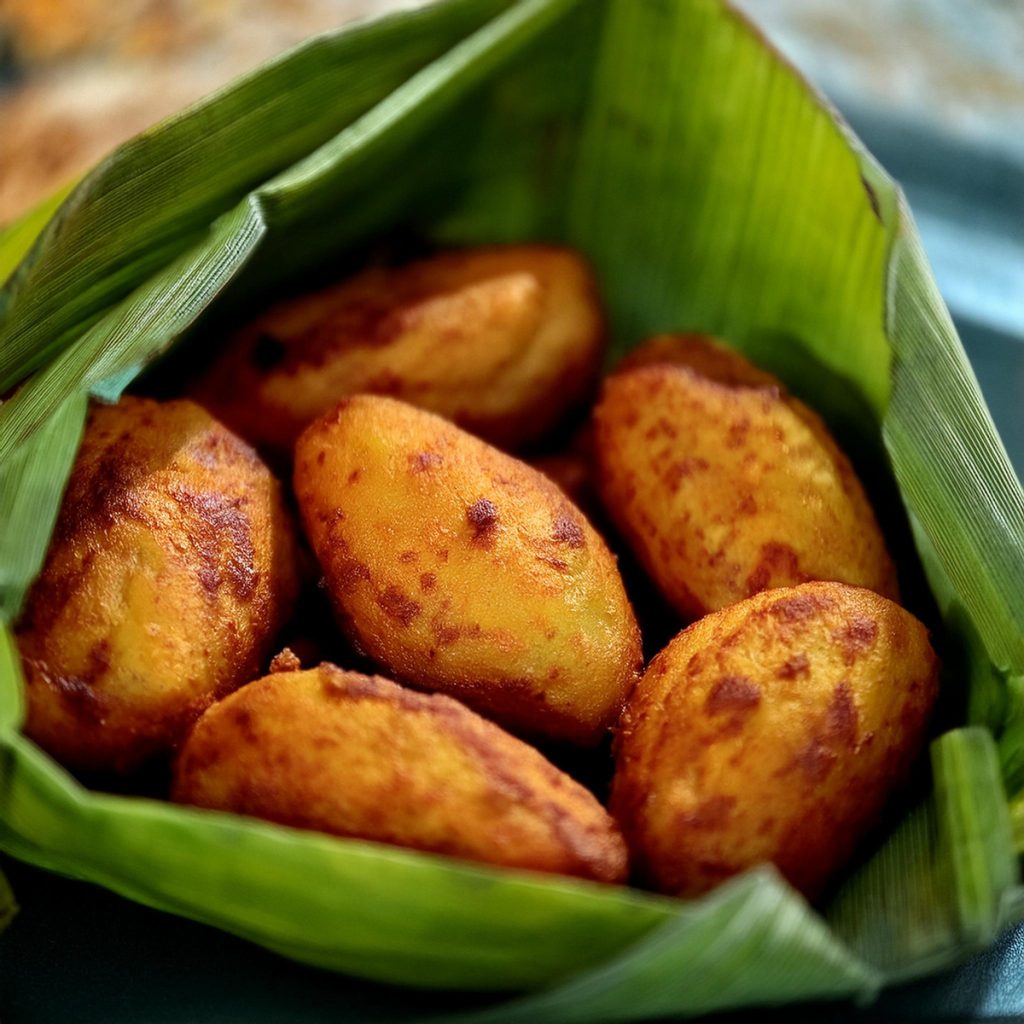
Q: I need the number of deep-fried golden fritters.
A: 6